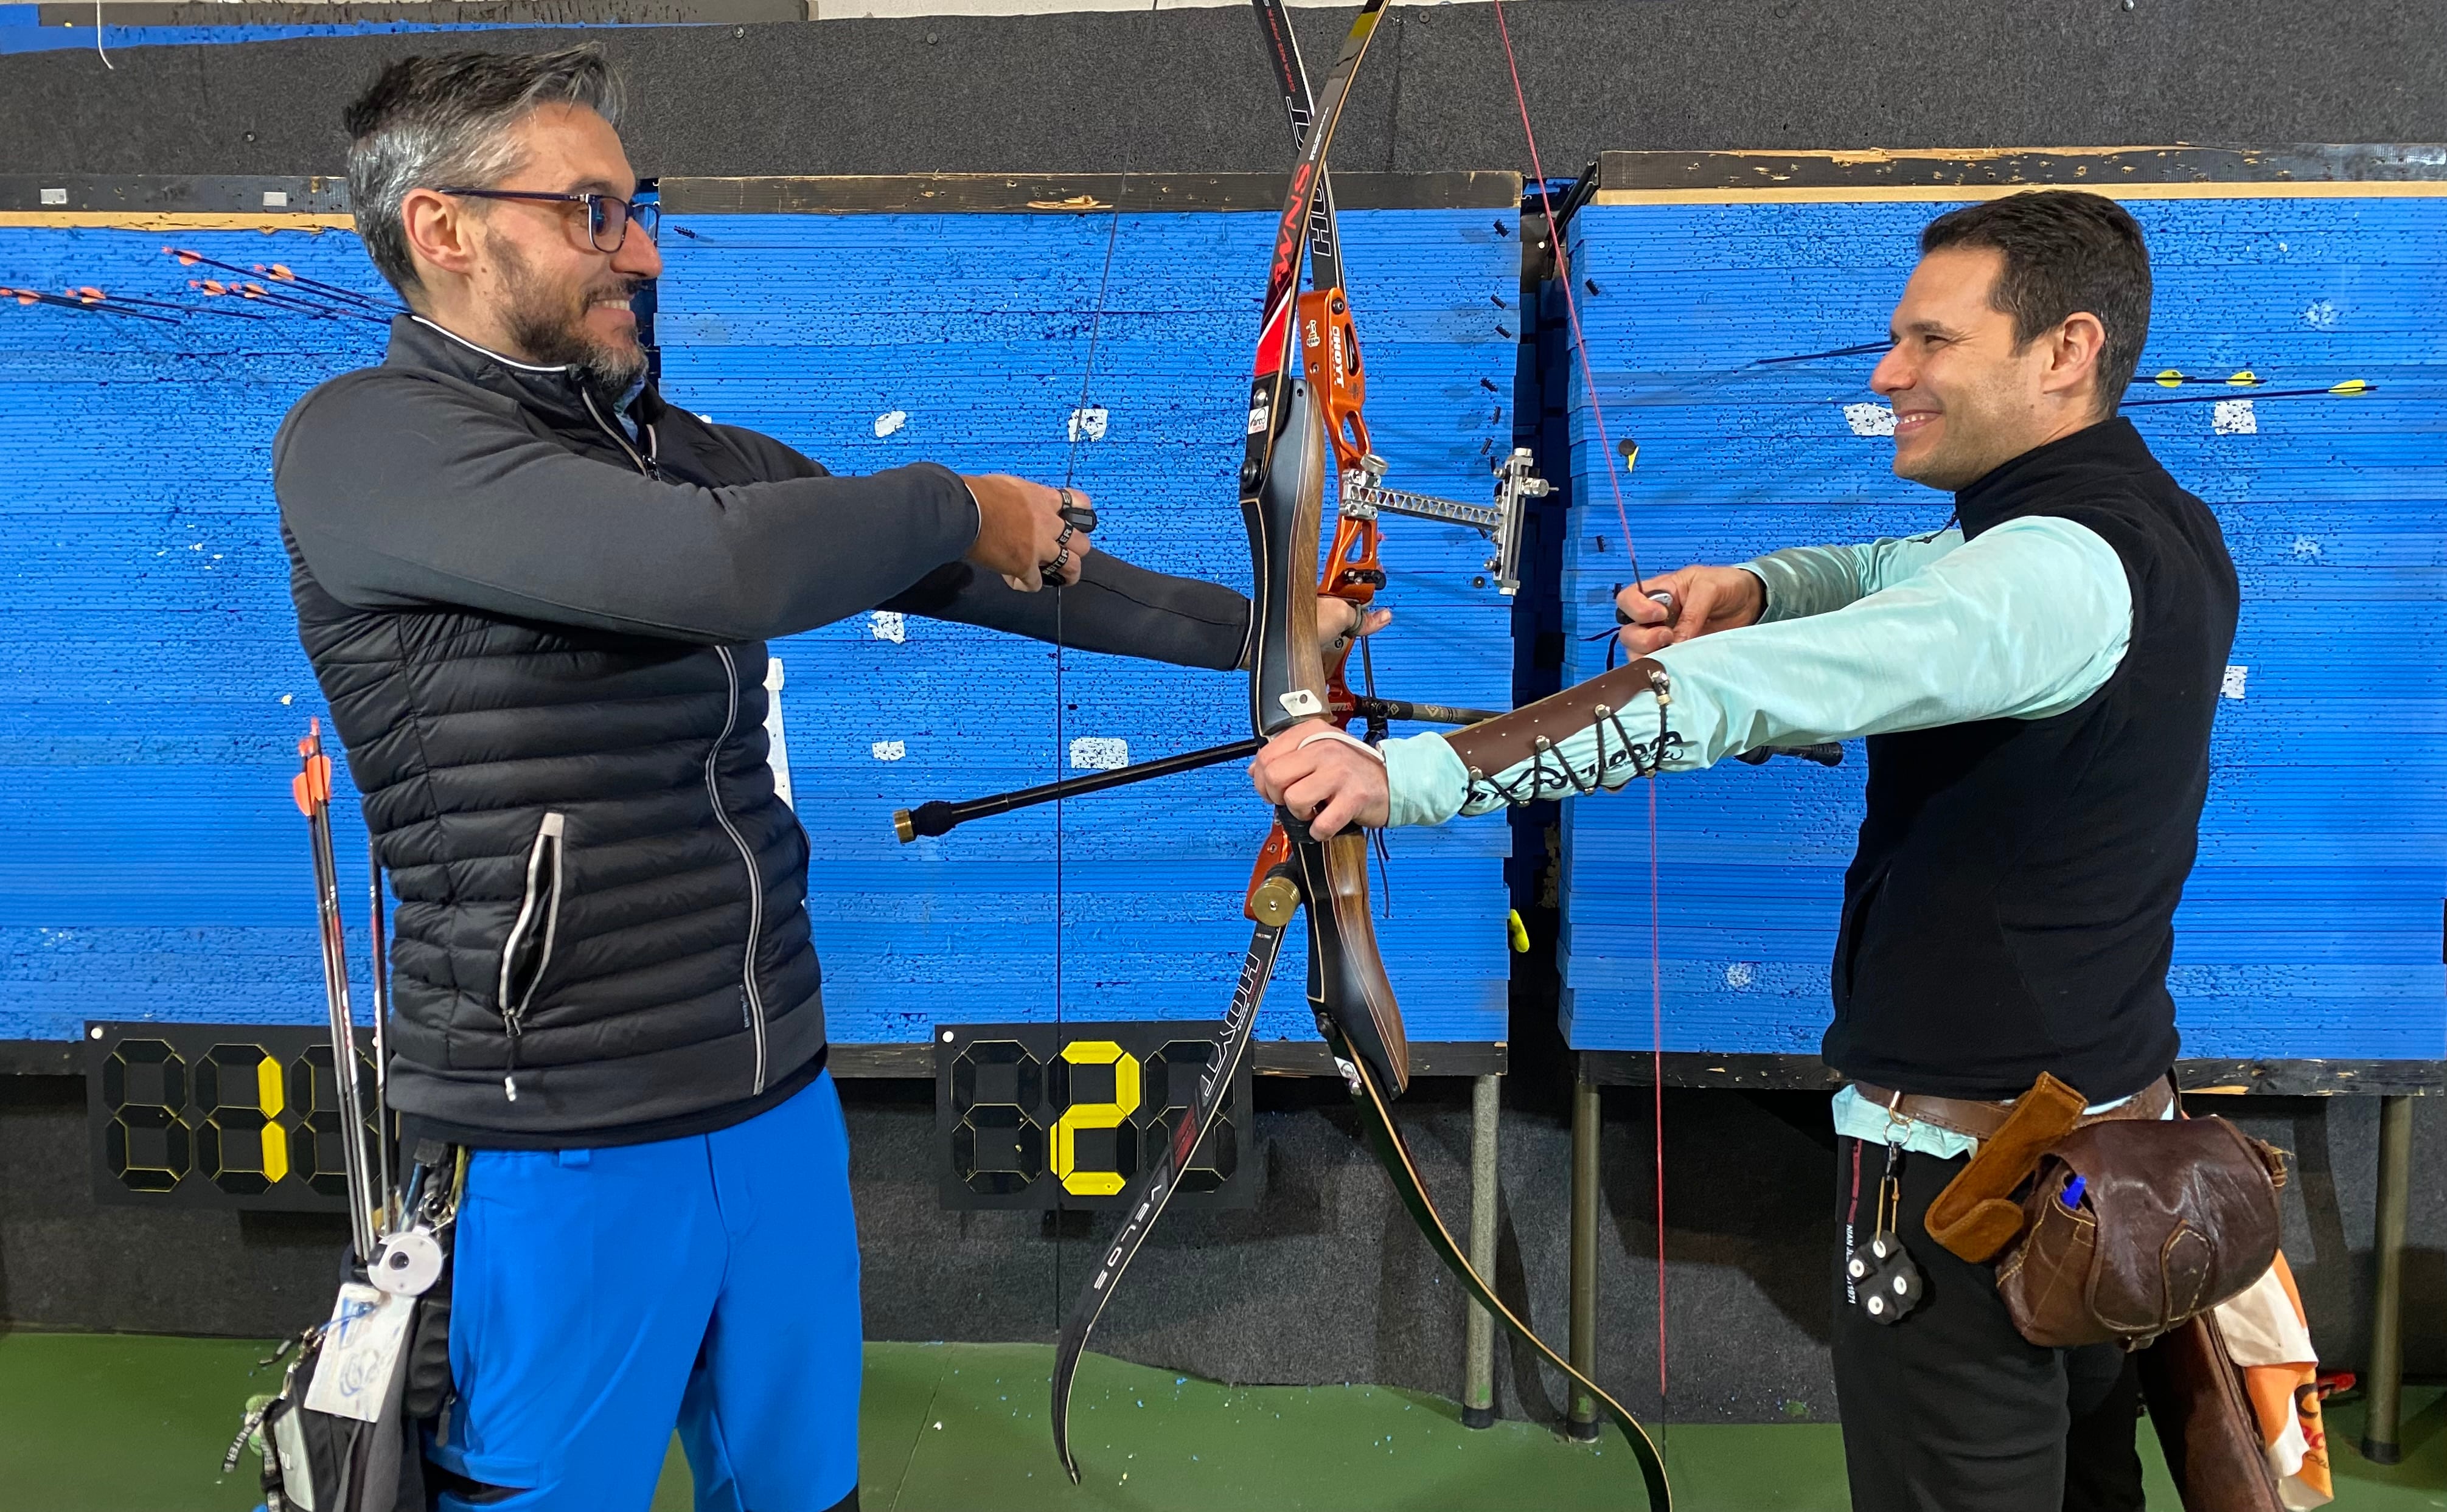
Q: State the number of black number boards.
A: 2